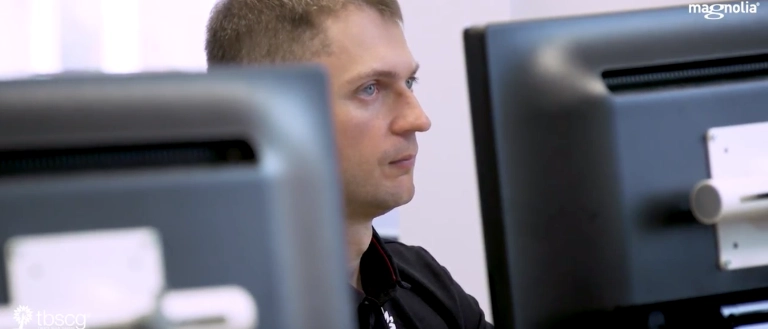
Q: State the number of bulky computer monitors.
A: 2